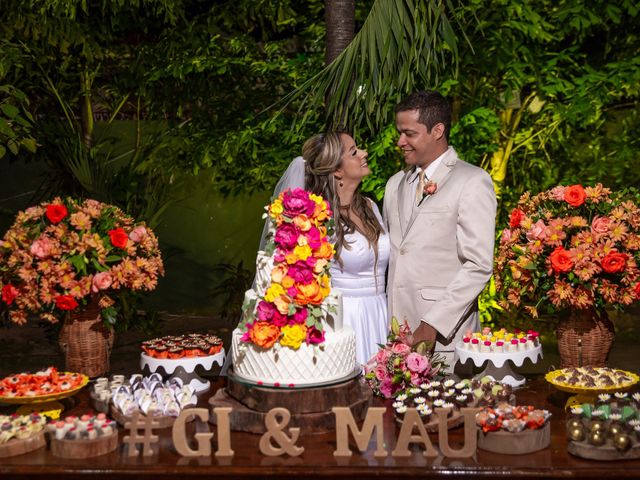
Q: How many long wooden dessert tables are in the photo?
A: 1